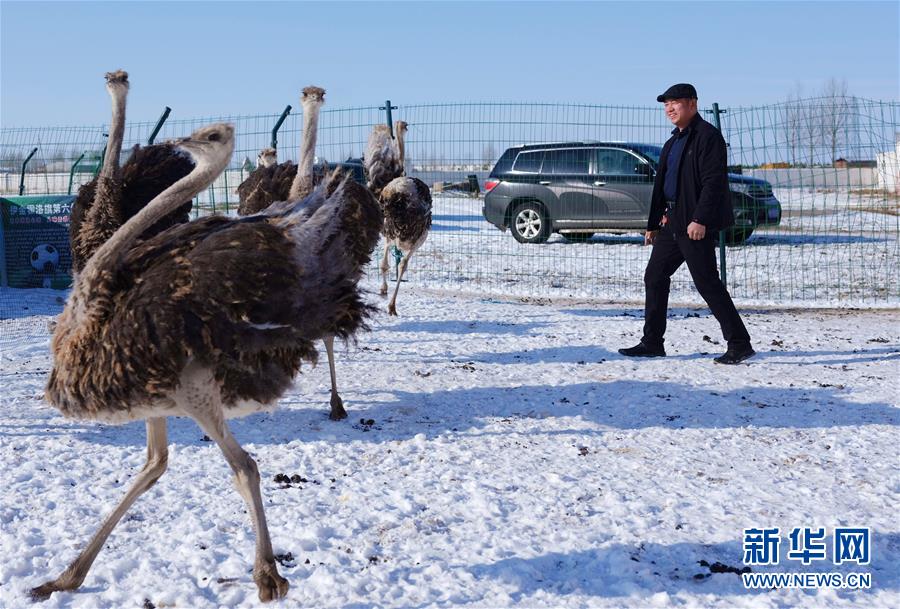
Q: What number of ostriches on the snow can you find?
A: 6